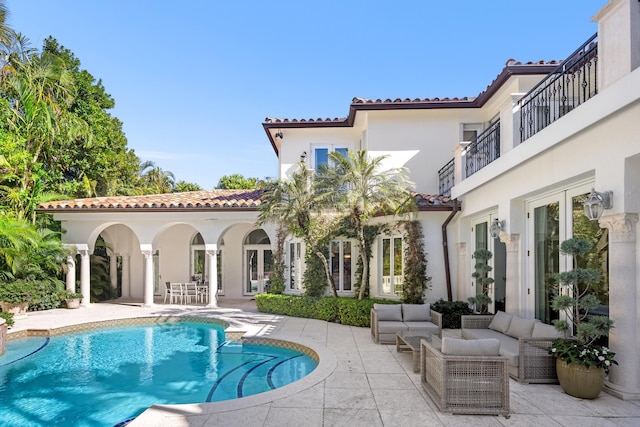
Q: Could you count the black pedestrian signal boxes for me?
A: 0